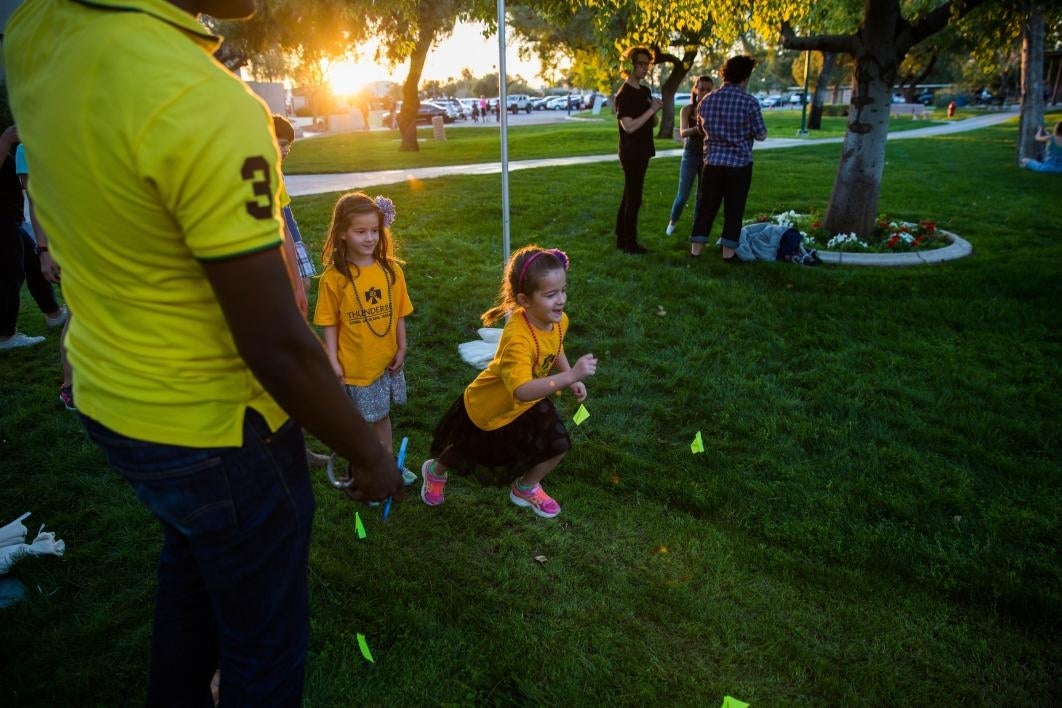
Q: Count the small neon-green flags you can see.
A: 5